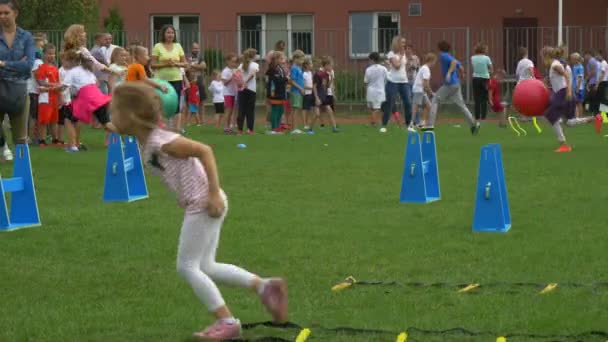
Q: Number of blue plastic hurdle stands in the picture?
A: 4